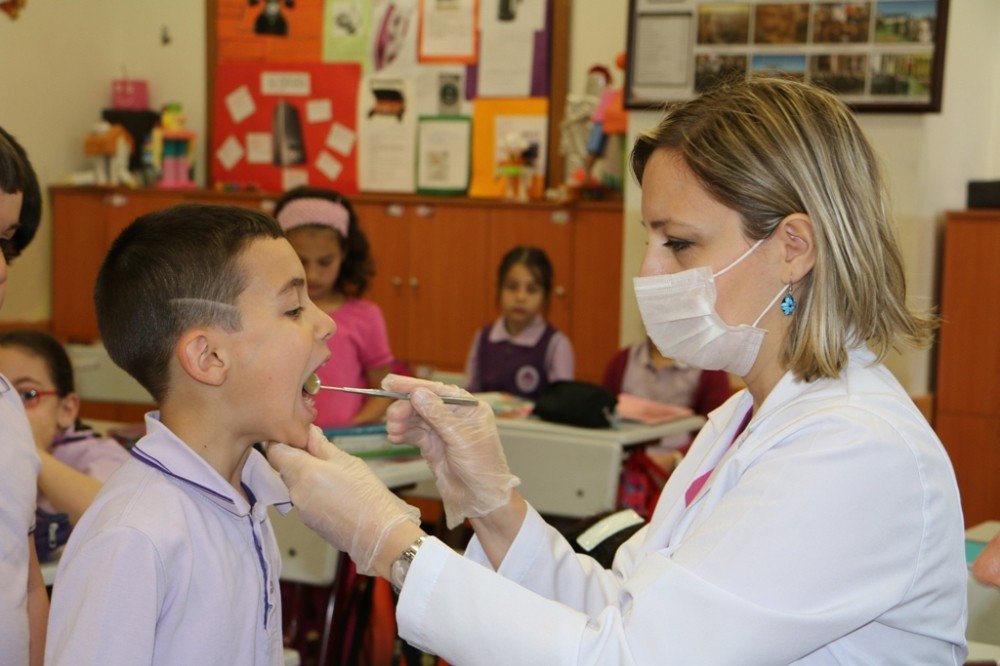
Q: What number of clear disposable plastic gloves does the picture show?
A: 2